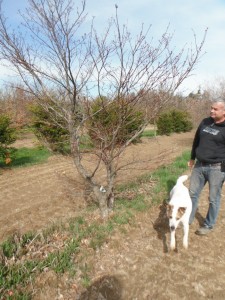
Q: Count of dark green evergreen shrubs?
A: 4